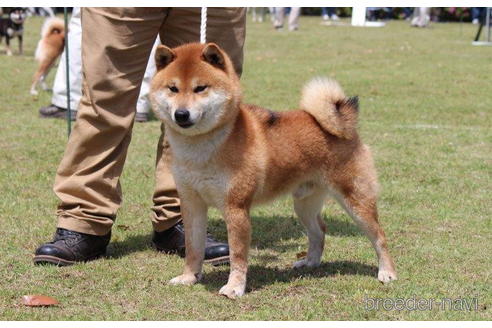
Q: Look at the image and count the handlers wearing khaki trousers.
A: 1